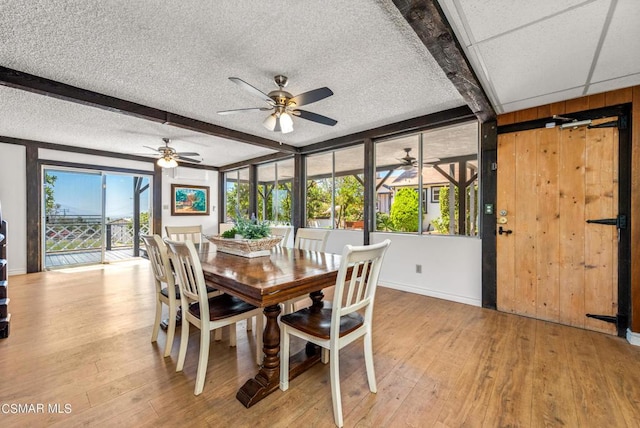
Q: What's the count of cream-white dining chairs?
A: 6